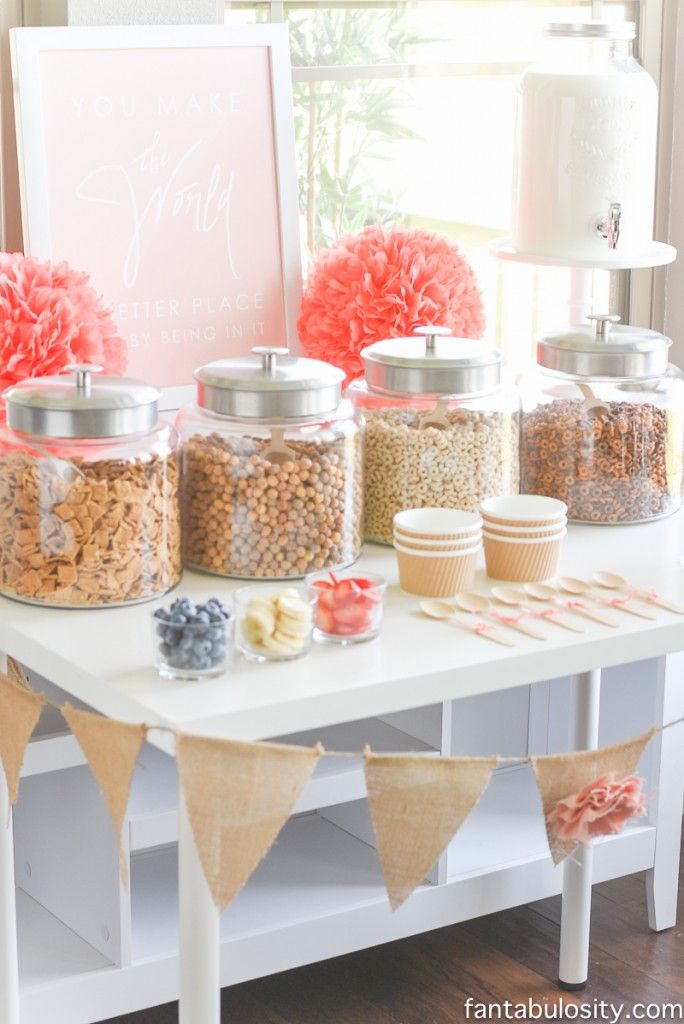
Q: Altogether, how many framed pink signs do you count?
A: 1